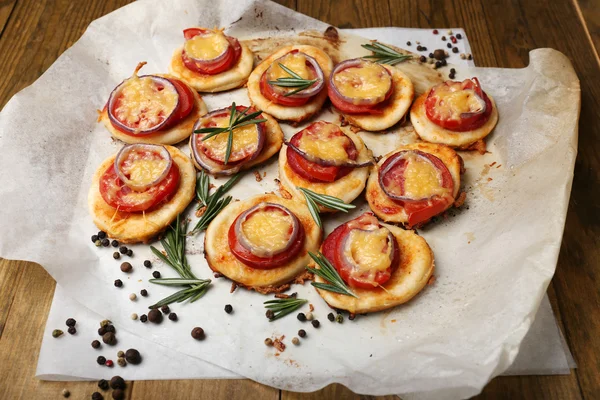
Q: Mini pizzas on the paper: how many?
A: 11